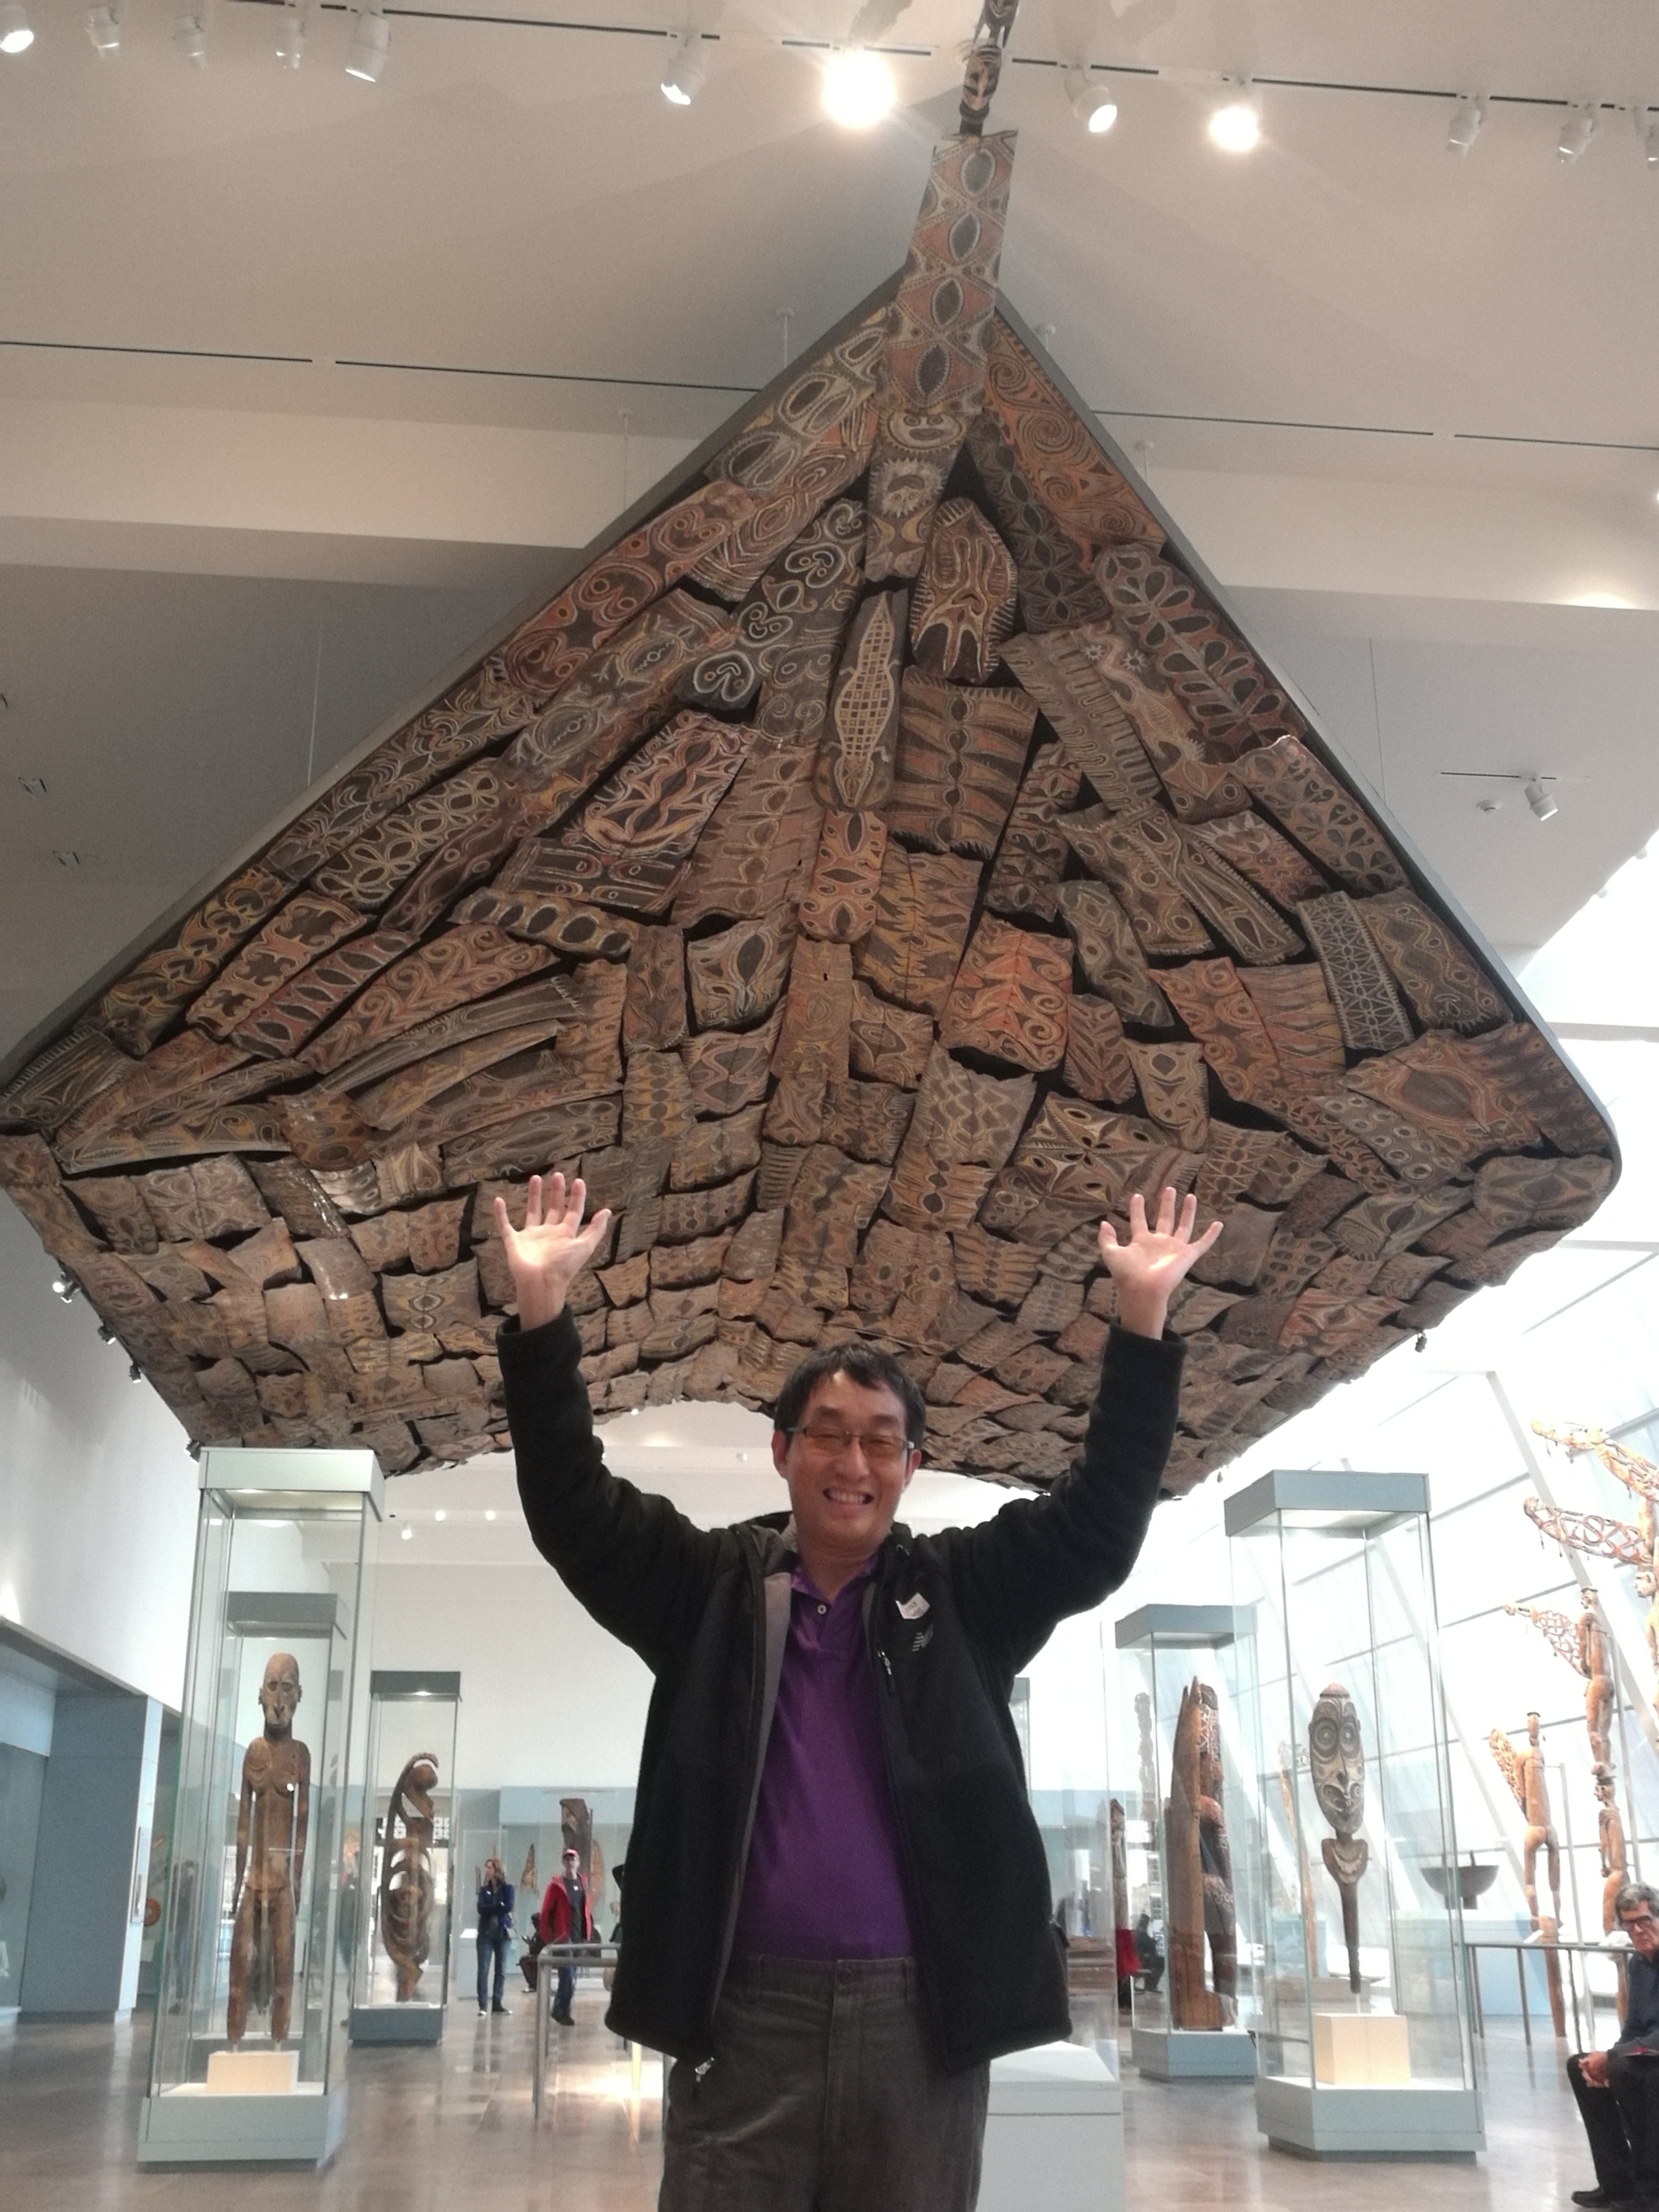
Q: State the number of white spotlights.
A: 13